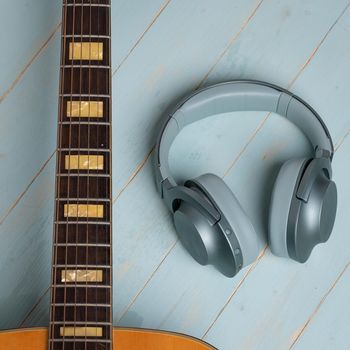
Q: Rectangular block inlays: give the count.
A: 6